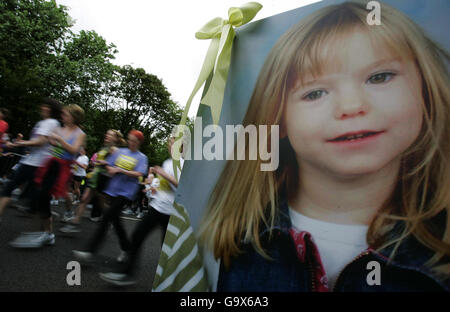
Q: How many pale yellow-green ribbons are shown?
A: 1